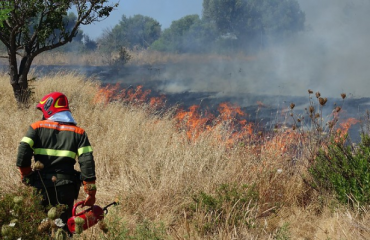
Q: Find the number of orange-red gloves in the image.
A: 2